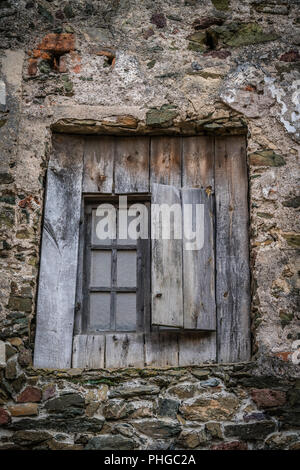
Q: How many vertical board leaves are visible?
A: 2